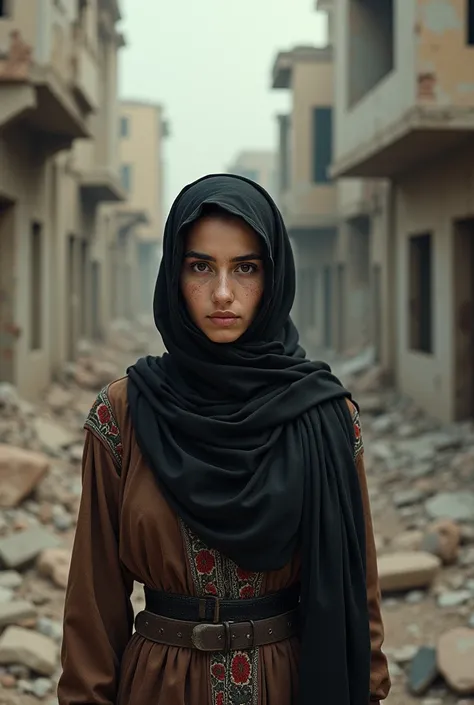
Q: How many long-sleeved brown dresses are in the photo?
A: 1